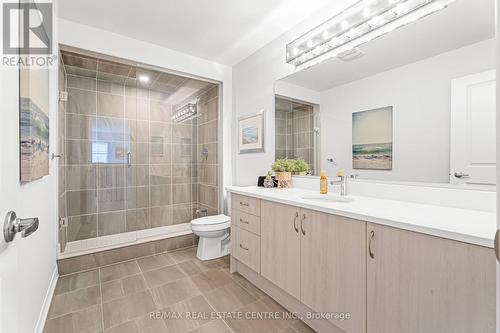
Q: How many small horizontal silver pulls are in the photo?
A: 3